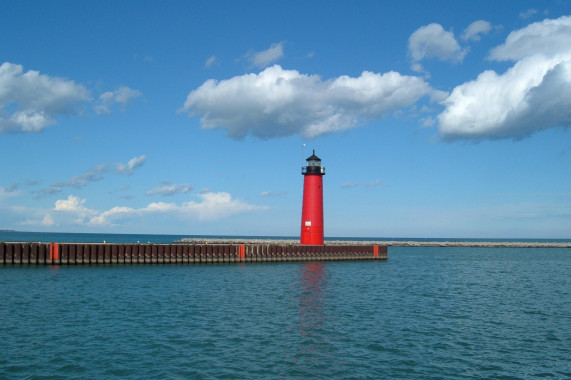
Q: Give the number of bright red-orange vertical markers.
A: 3